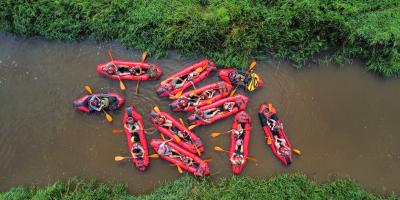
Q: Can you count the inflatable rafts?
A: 11